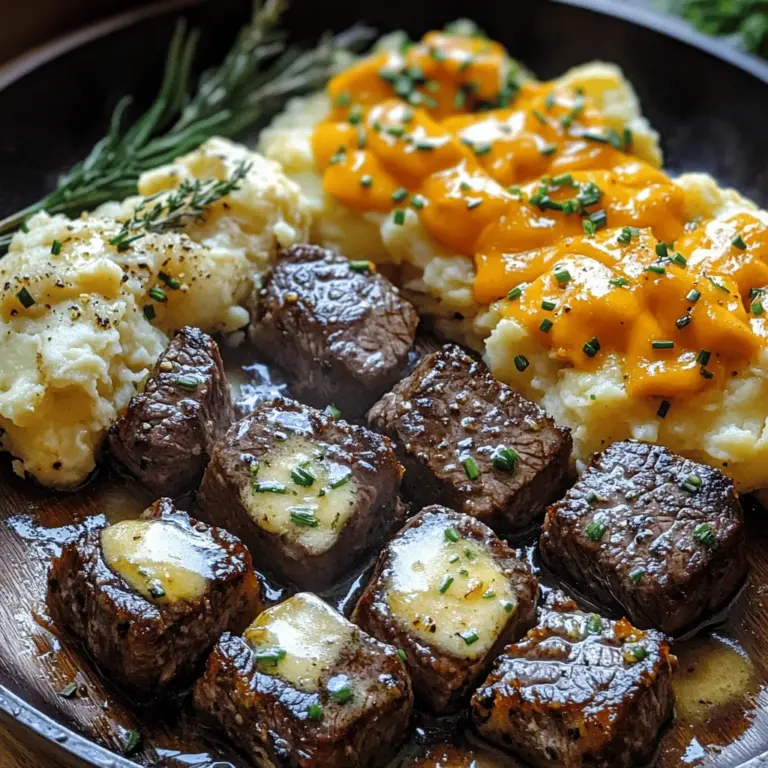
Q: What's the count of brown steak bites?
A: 9